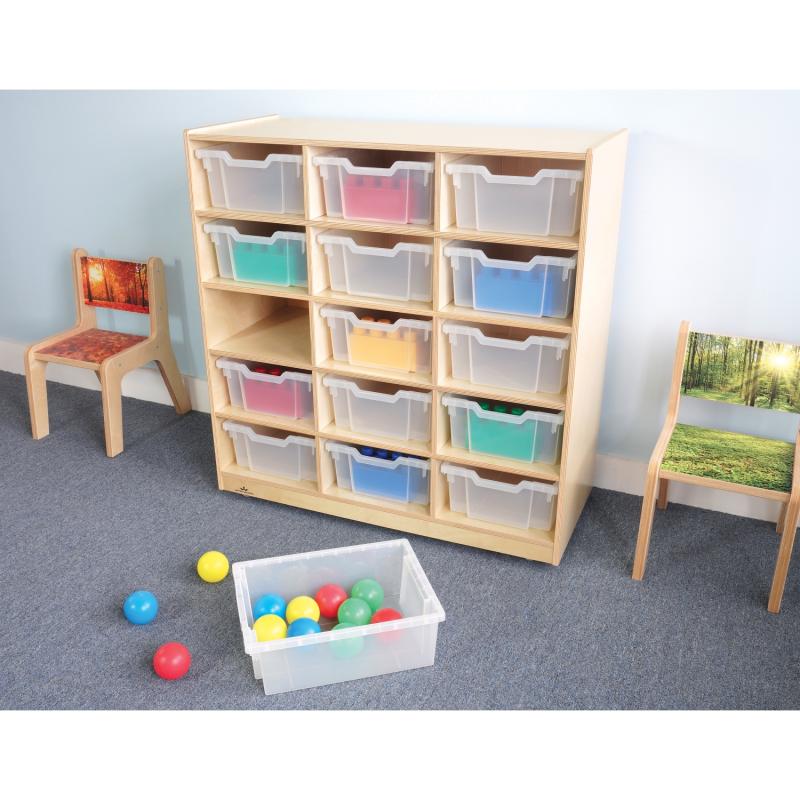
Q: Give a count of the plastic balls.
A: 12